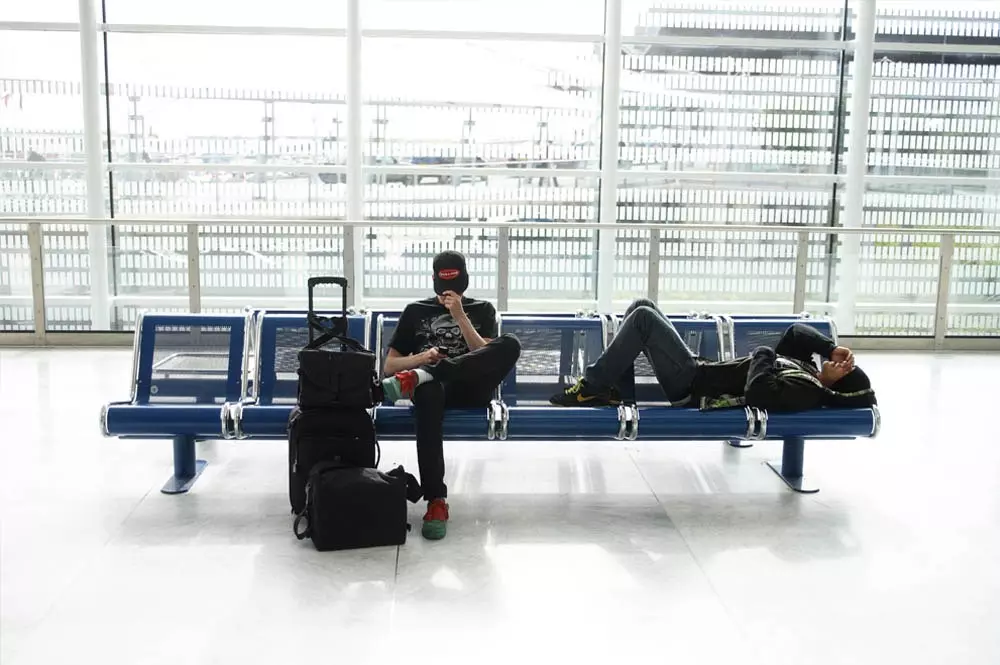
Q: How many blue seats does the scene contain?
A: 6